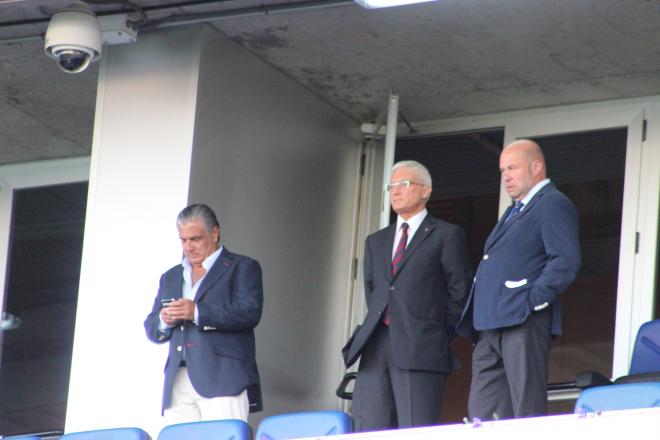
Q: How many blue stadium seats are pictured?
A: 6